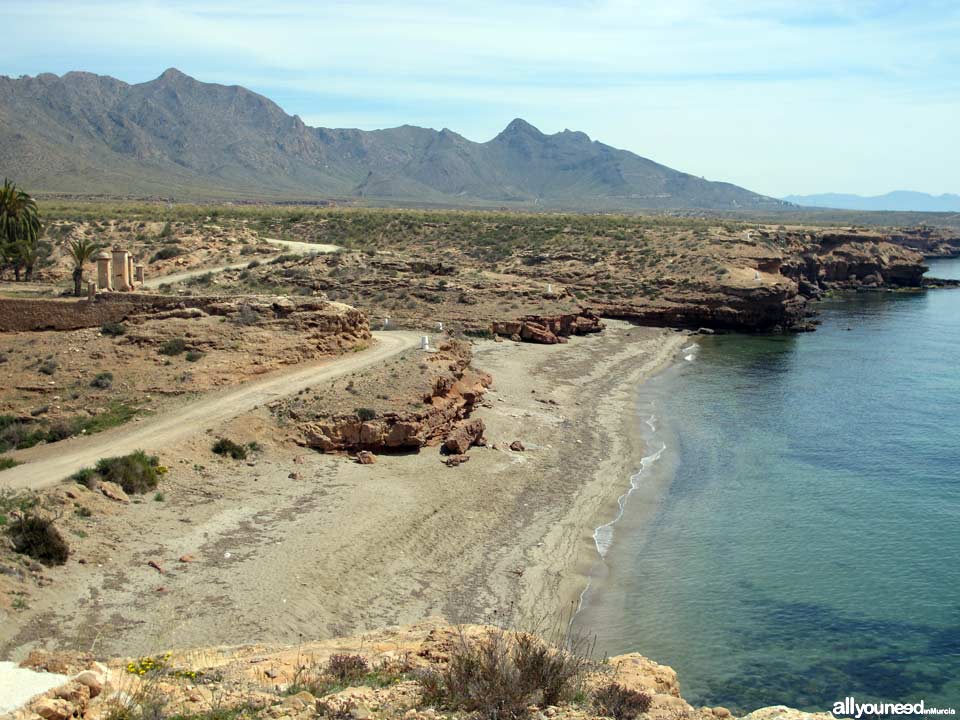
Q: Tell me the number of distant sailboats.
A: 0